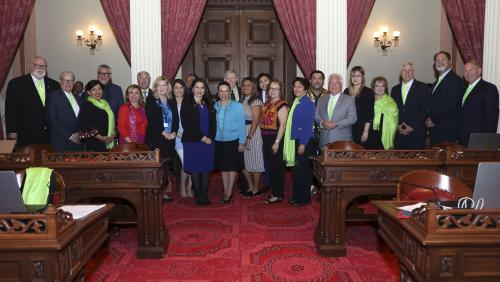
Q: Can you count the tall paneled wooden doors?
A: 2